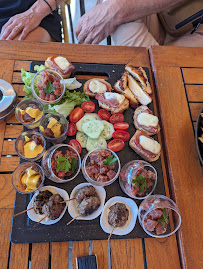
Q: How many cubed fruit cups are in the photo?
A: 5